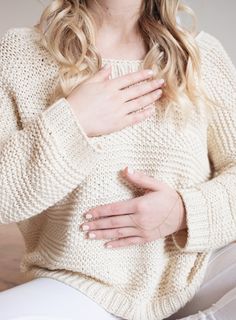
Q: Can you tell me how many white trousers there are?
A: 1